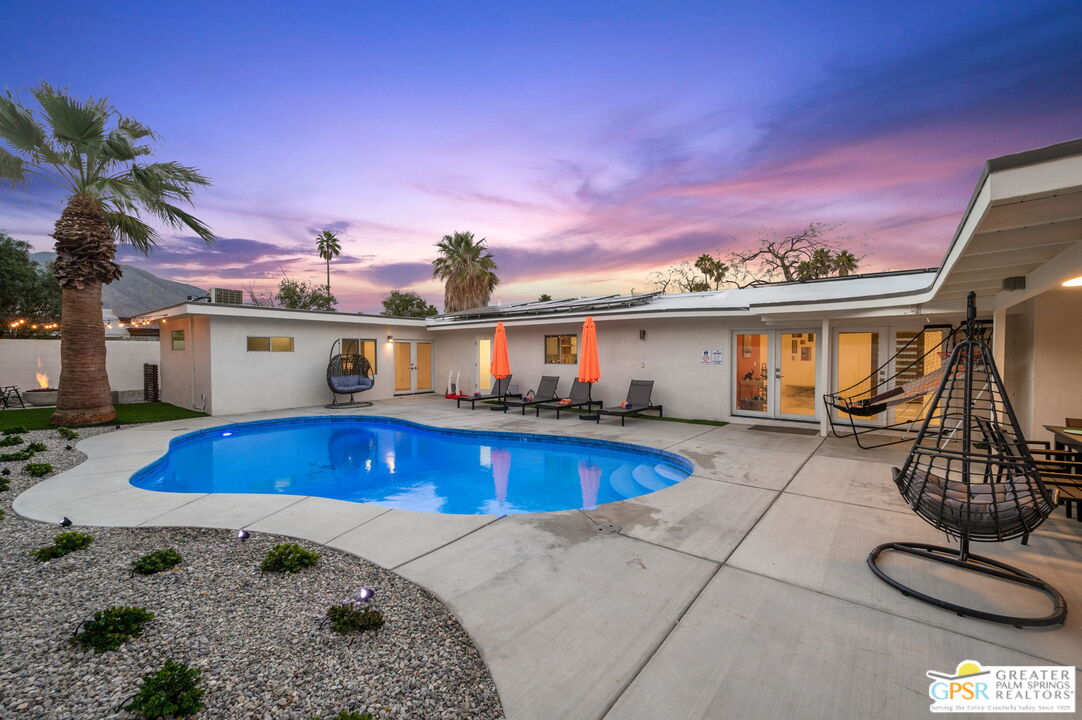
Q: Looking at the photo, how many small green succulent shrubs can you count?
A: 15